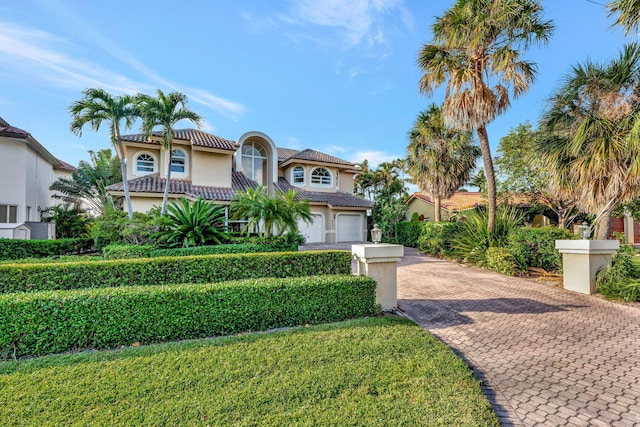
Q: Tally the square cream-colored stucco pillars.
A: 2